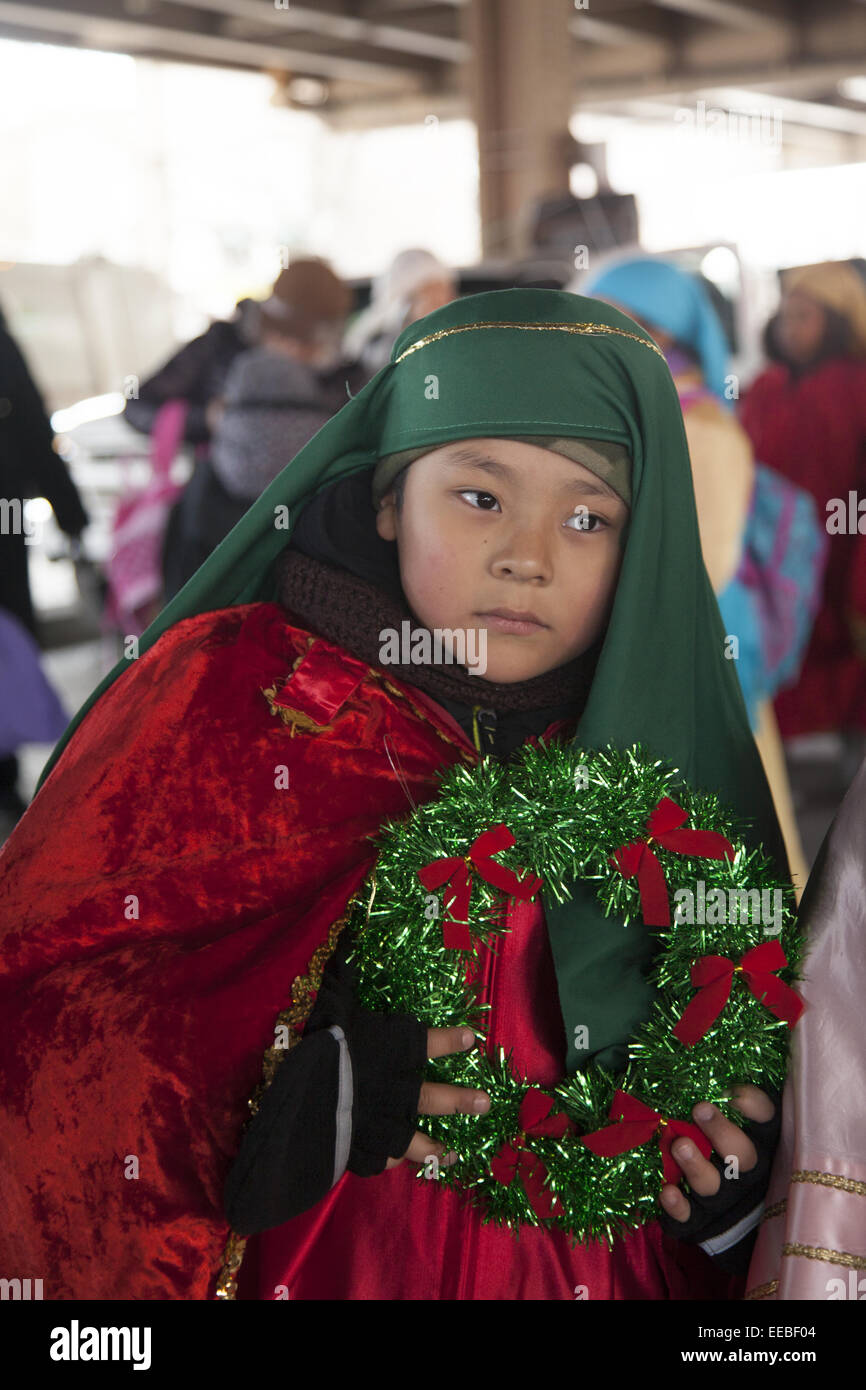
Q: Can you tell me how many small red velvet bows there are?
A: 5